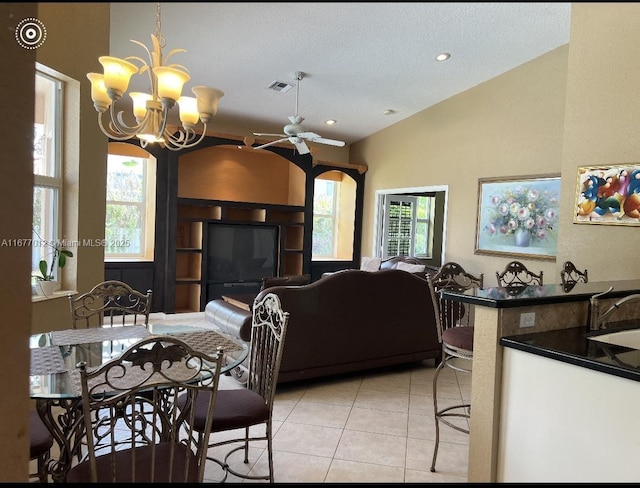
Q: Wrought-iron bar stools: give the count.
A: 3